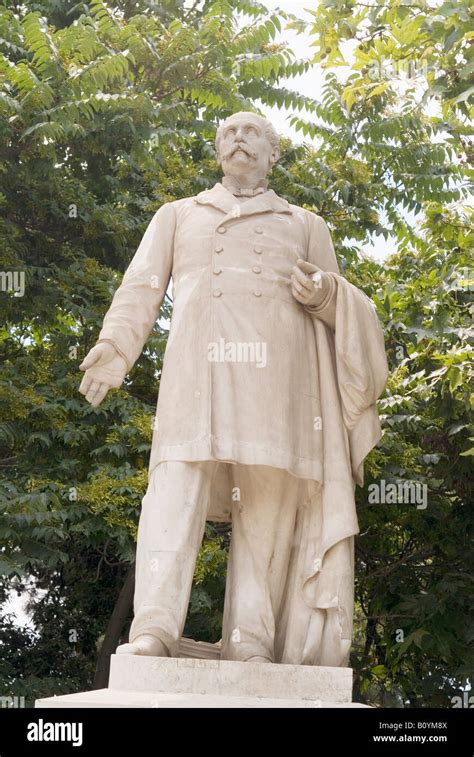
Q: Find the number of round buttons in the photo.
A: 8